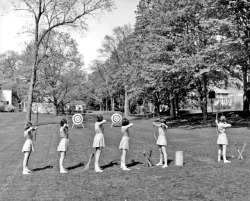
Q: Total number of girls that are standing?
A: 6